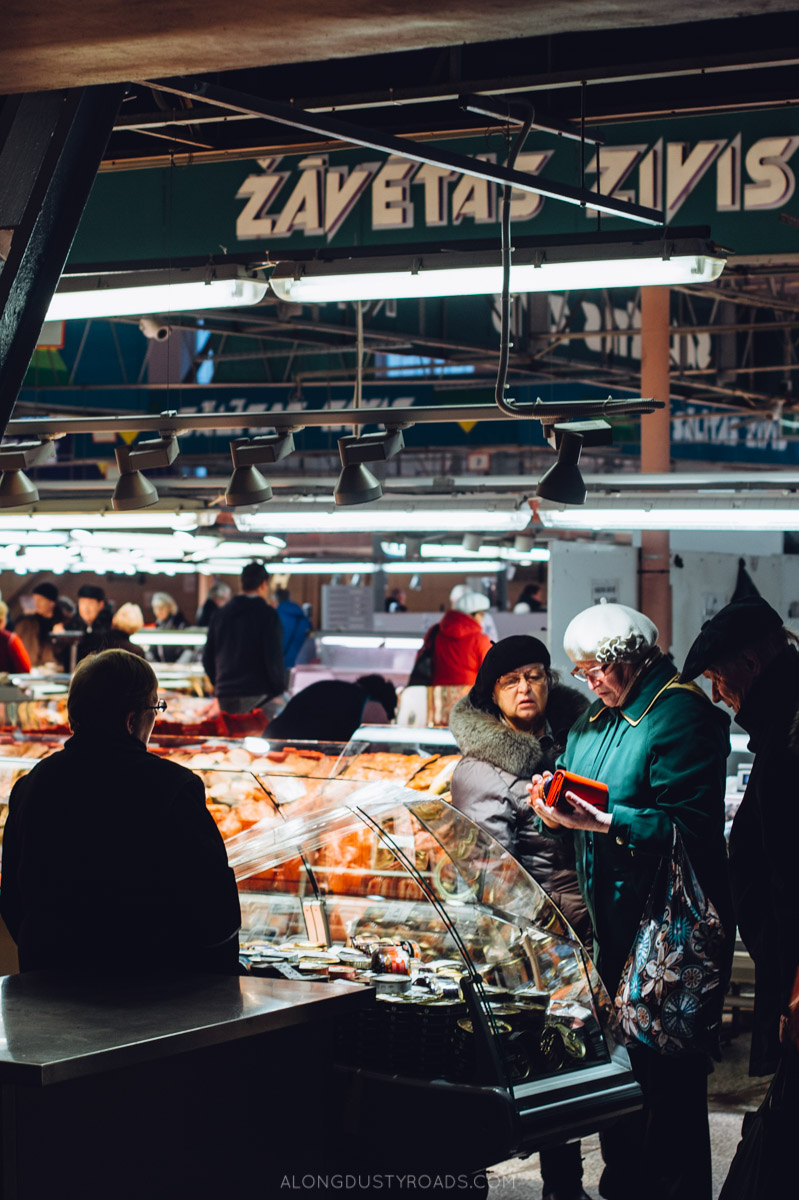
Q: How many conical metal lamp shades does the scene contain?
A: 5